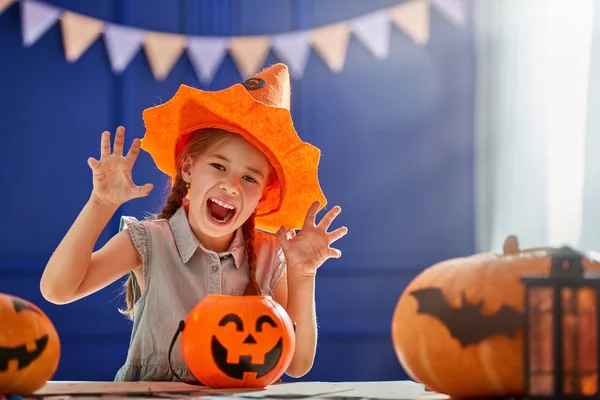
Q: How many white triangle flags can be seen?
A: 6